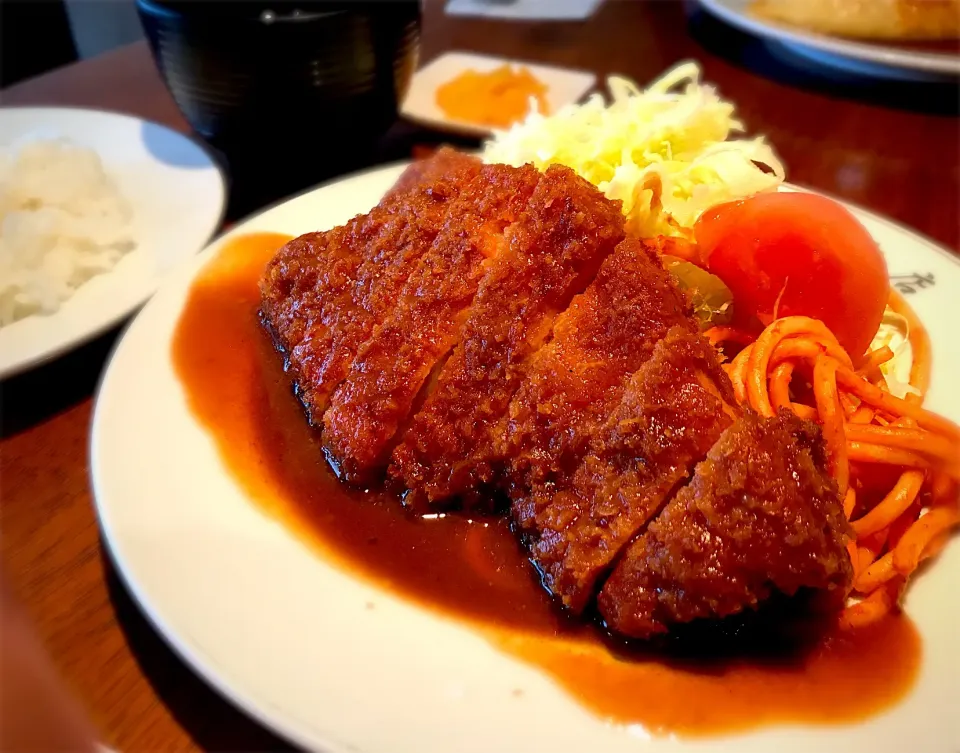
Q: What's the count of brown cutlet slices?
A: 6